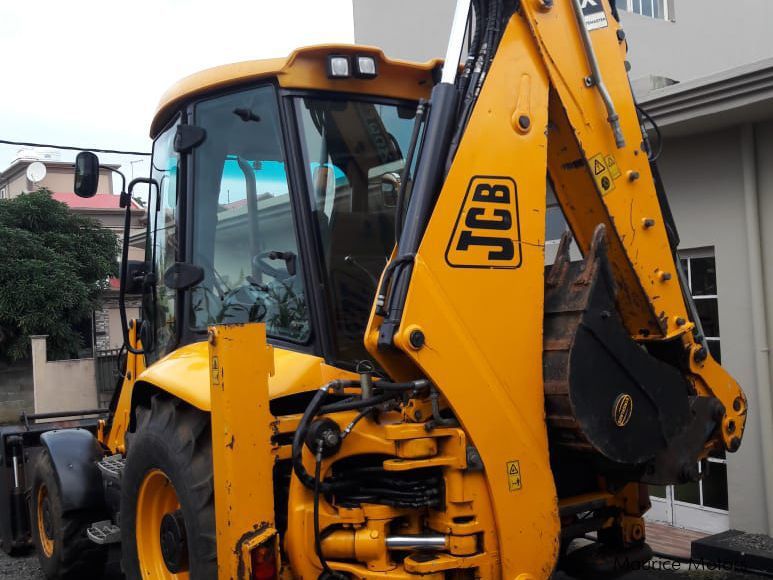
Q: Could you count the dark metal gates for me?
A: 1